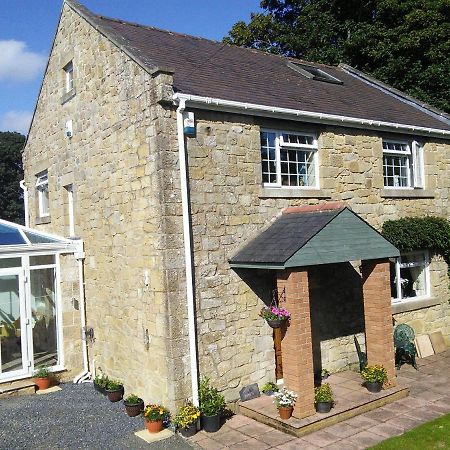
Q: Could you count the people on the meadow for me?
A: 0